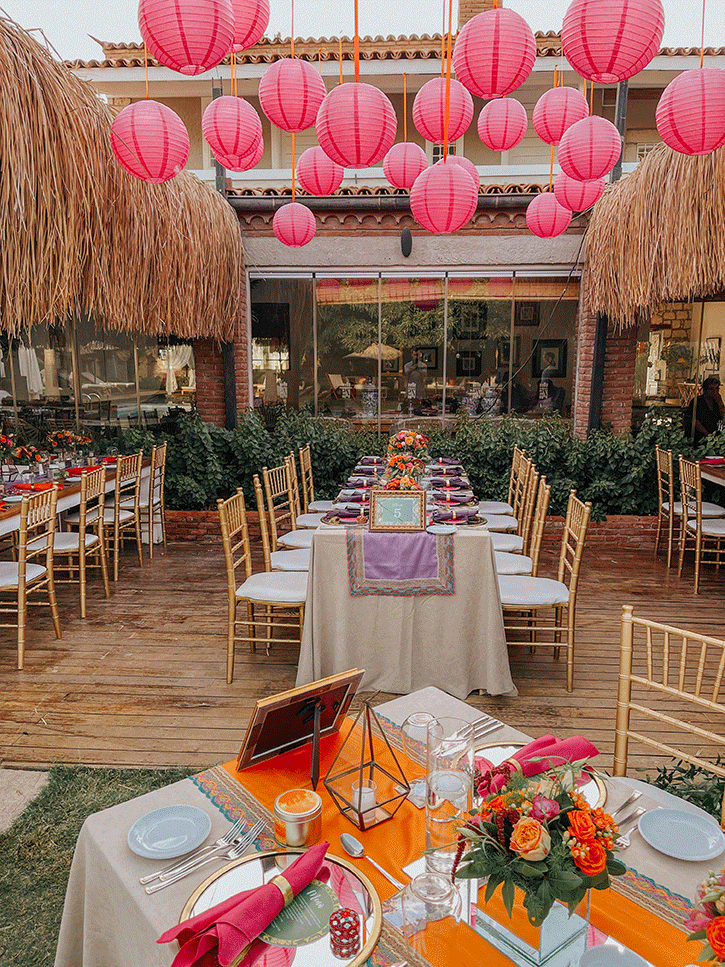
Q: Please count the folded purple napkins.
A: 10